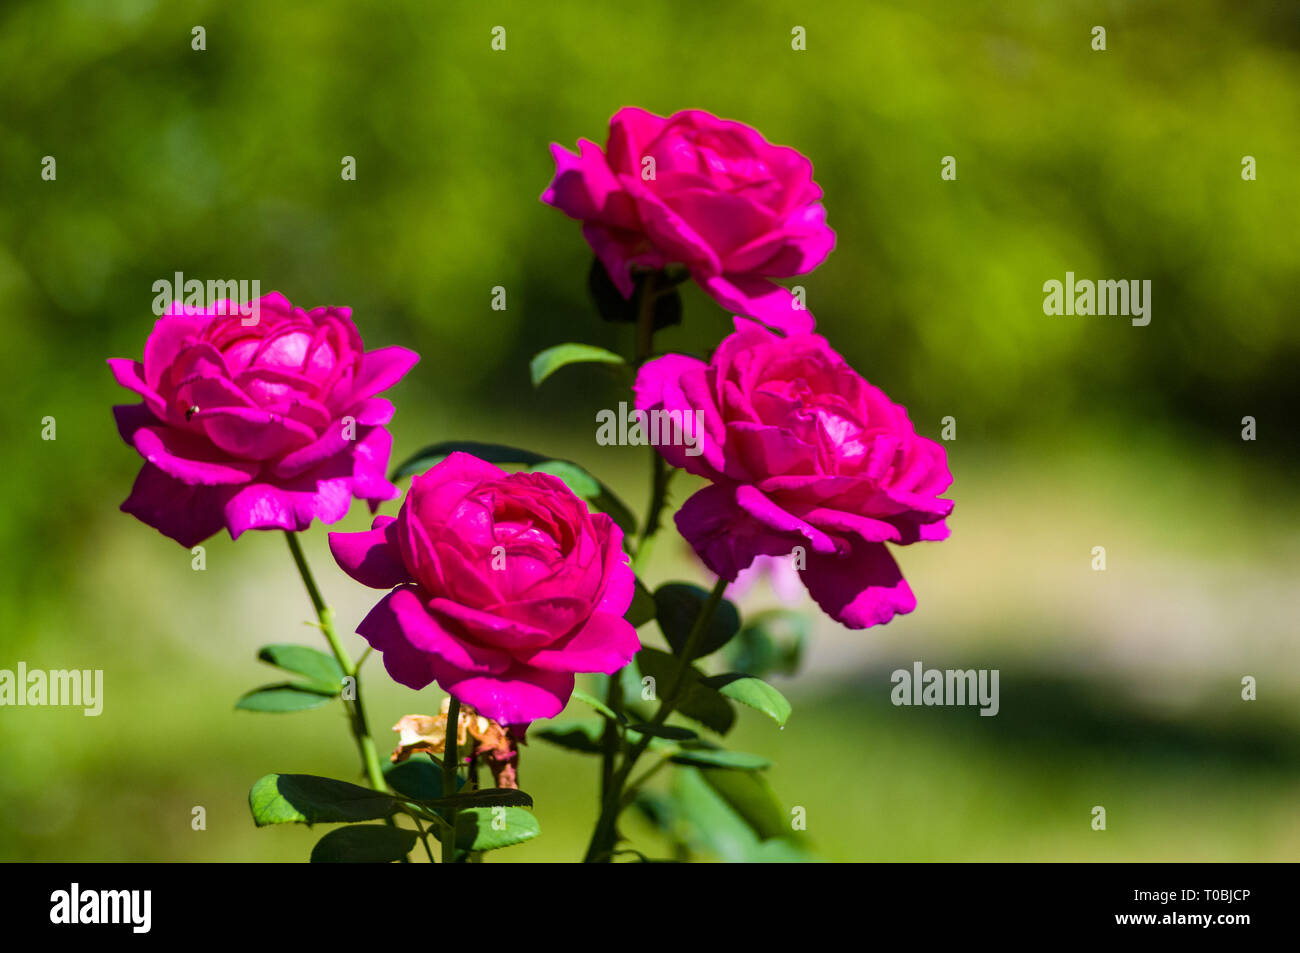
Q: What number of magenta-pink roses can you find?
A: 4